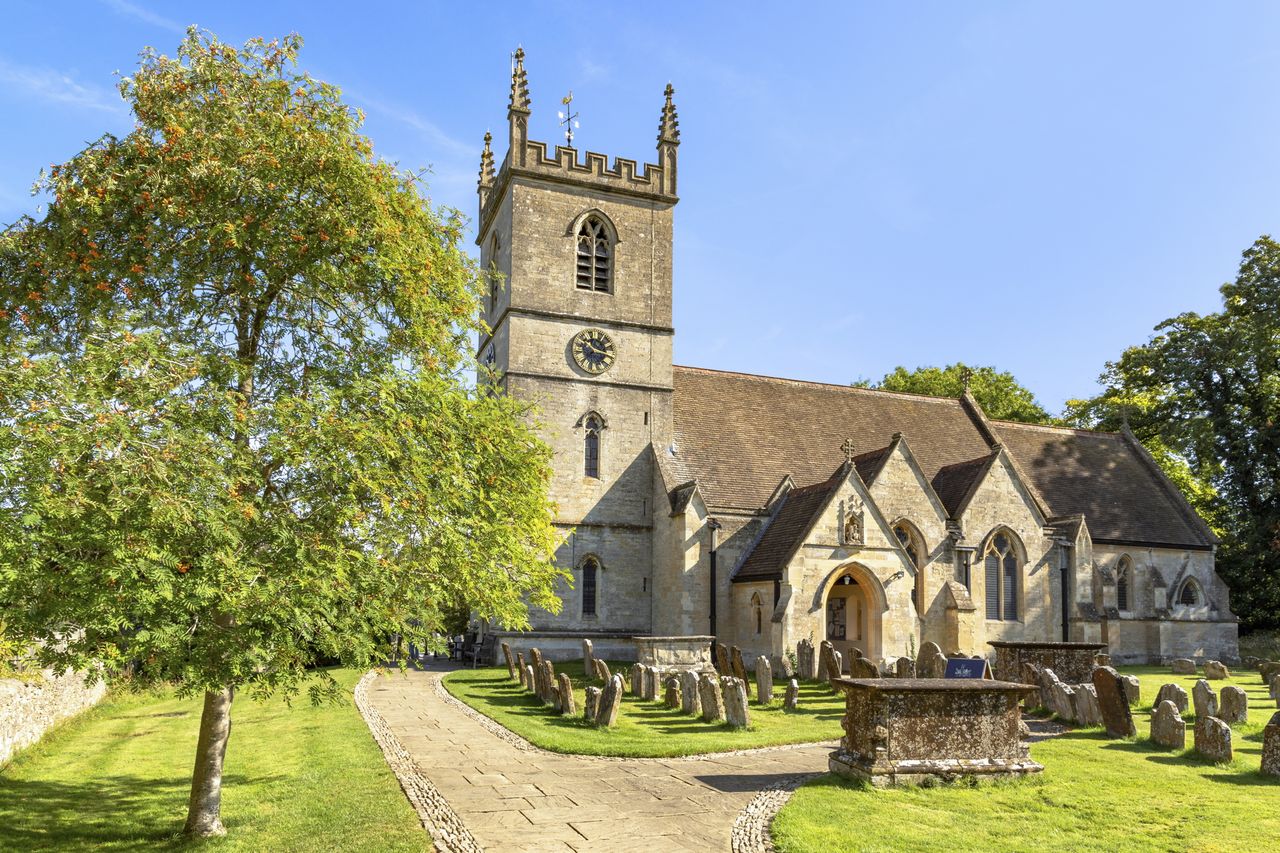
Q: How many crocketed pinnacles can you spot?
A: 3